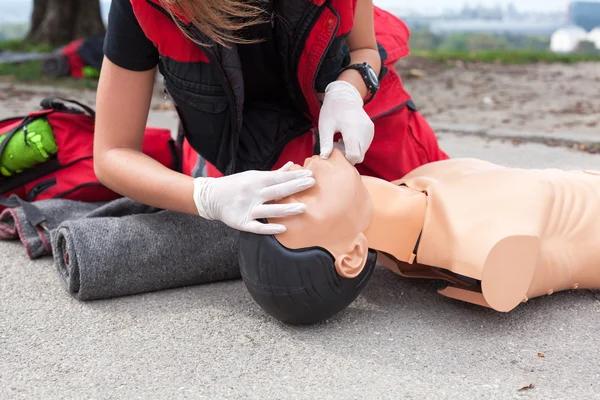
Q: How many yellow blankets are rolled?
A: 0